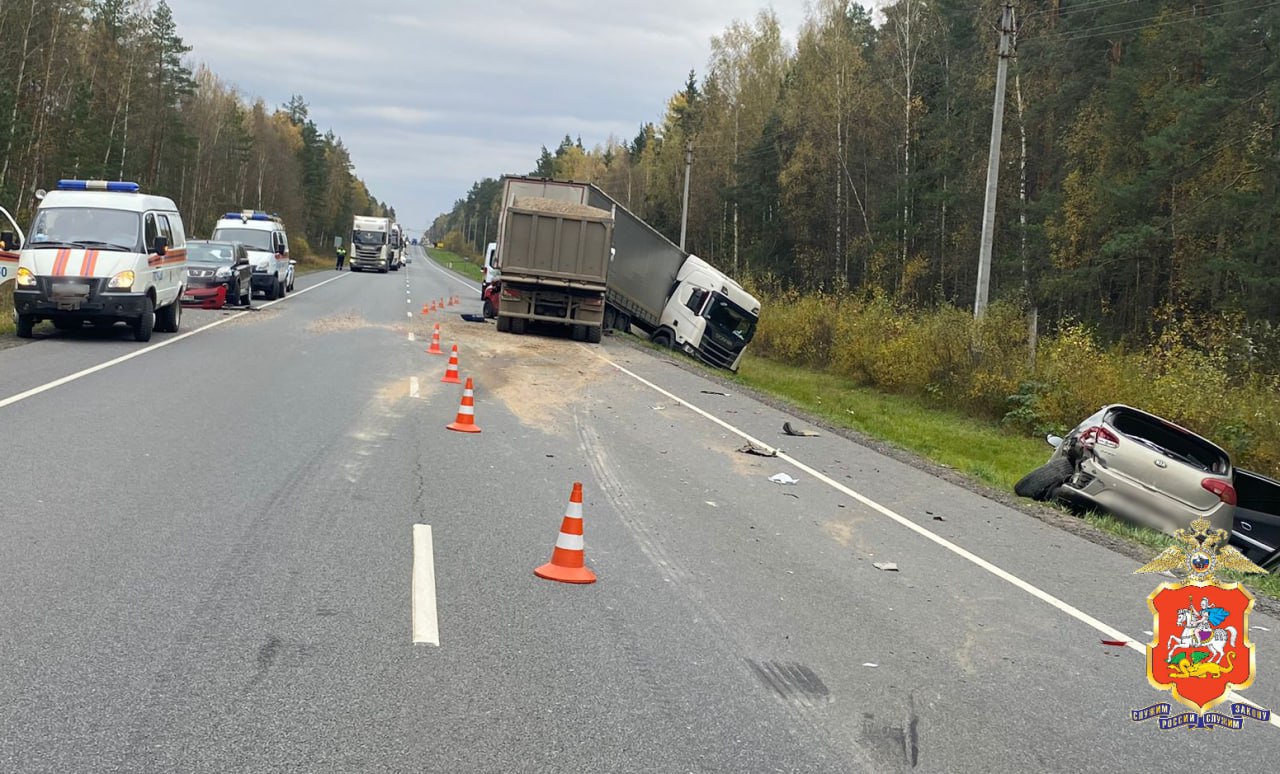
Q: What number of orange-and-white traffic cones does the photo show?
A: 9